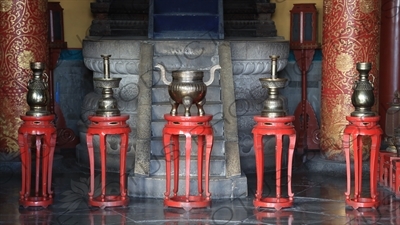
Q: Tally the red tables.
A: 5